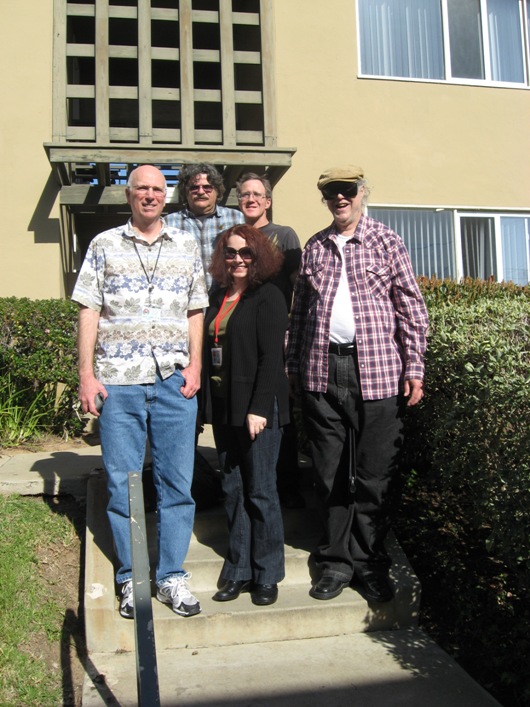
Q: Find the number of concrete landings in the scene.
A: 2